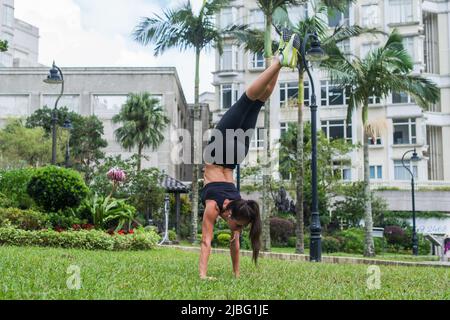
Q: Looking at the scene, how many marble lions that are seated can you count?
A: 0